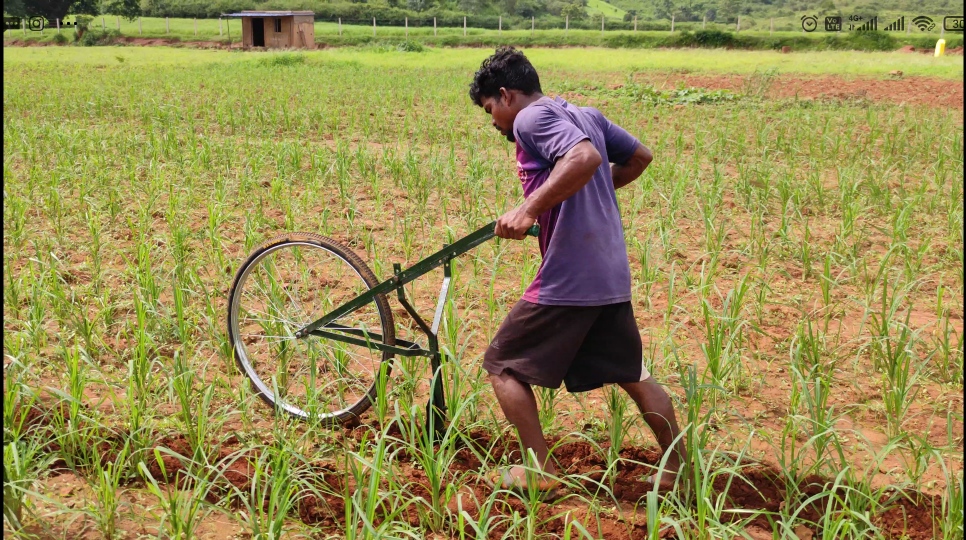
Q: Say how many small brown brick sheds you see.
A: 1